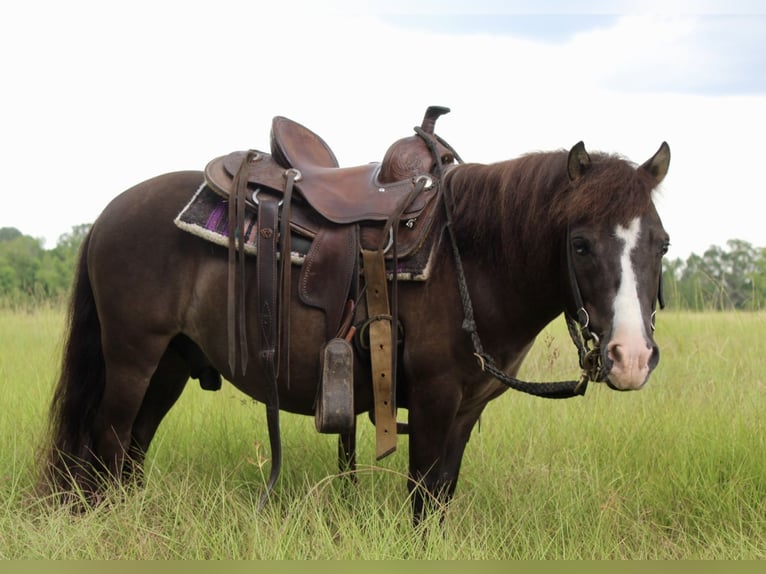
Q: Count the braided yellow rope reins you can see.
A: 0